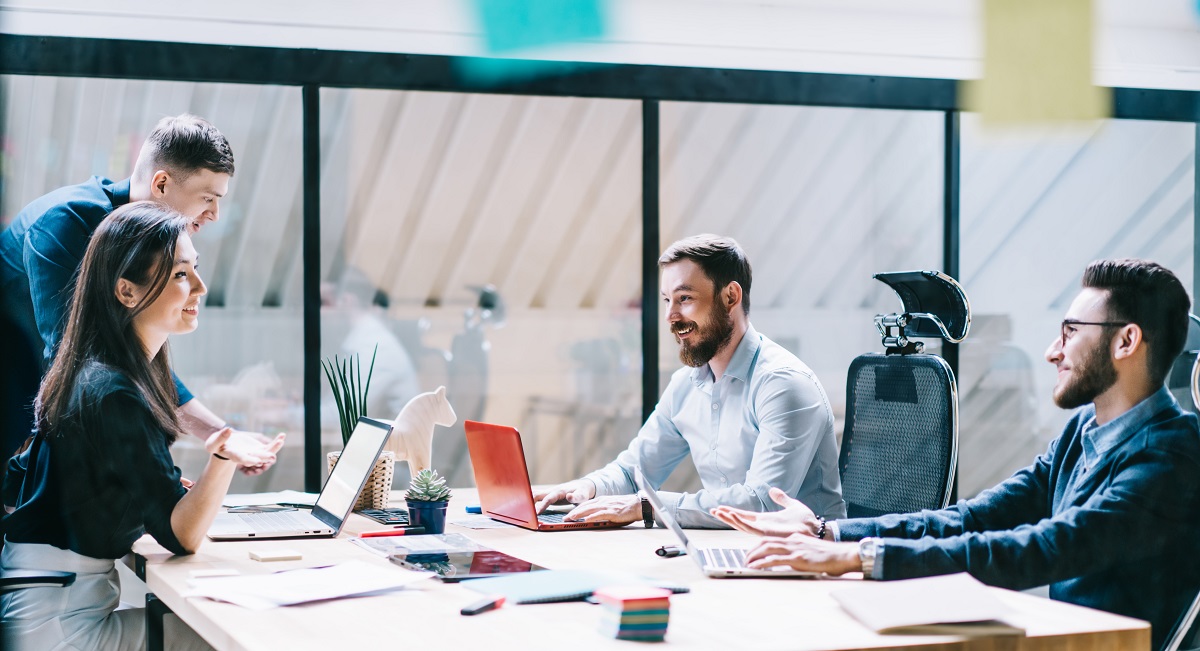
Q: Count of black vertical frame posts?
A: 3